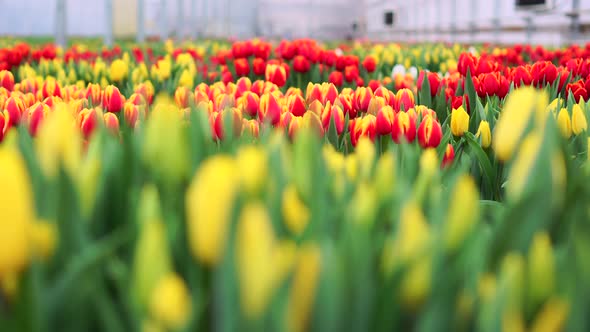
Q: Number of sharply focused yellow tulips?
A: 4